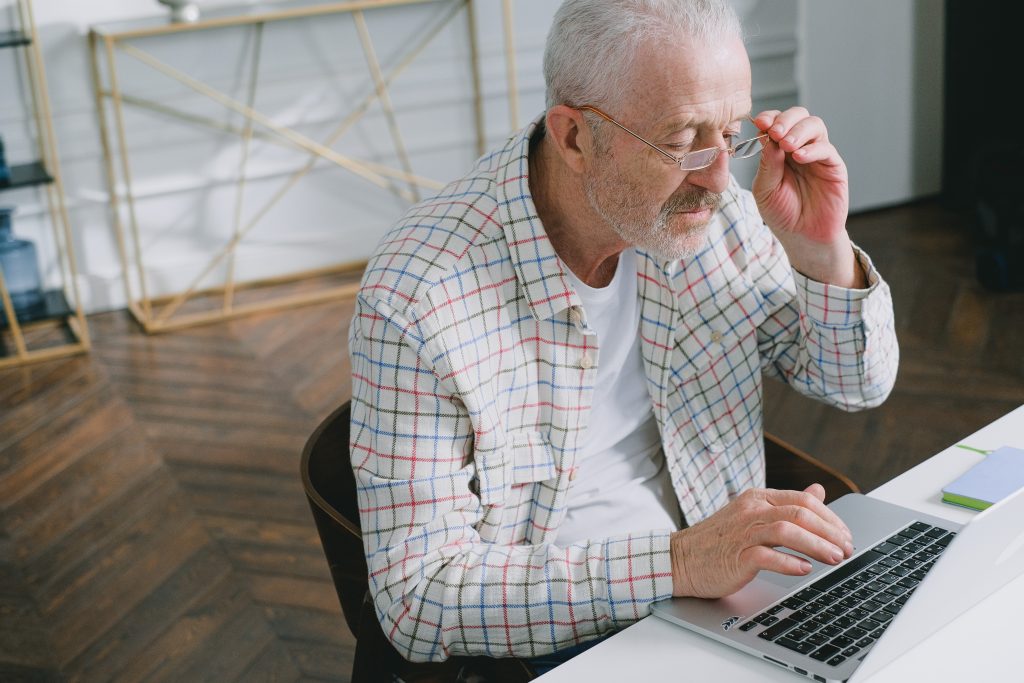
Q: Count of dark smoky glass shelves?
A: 3